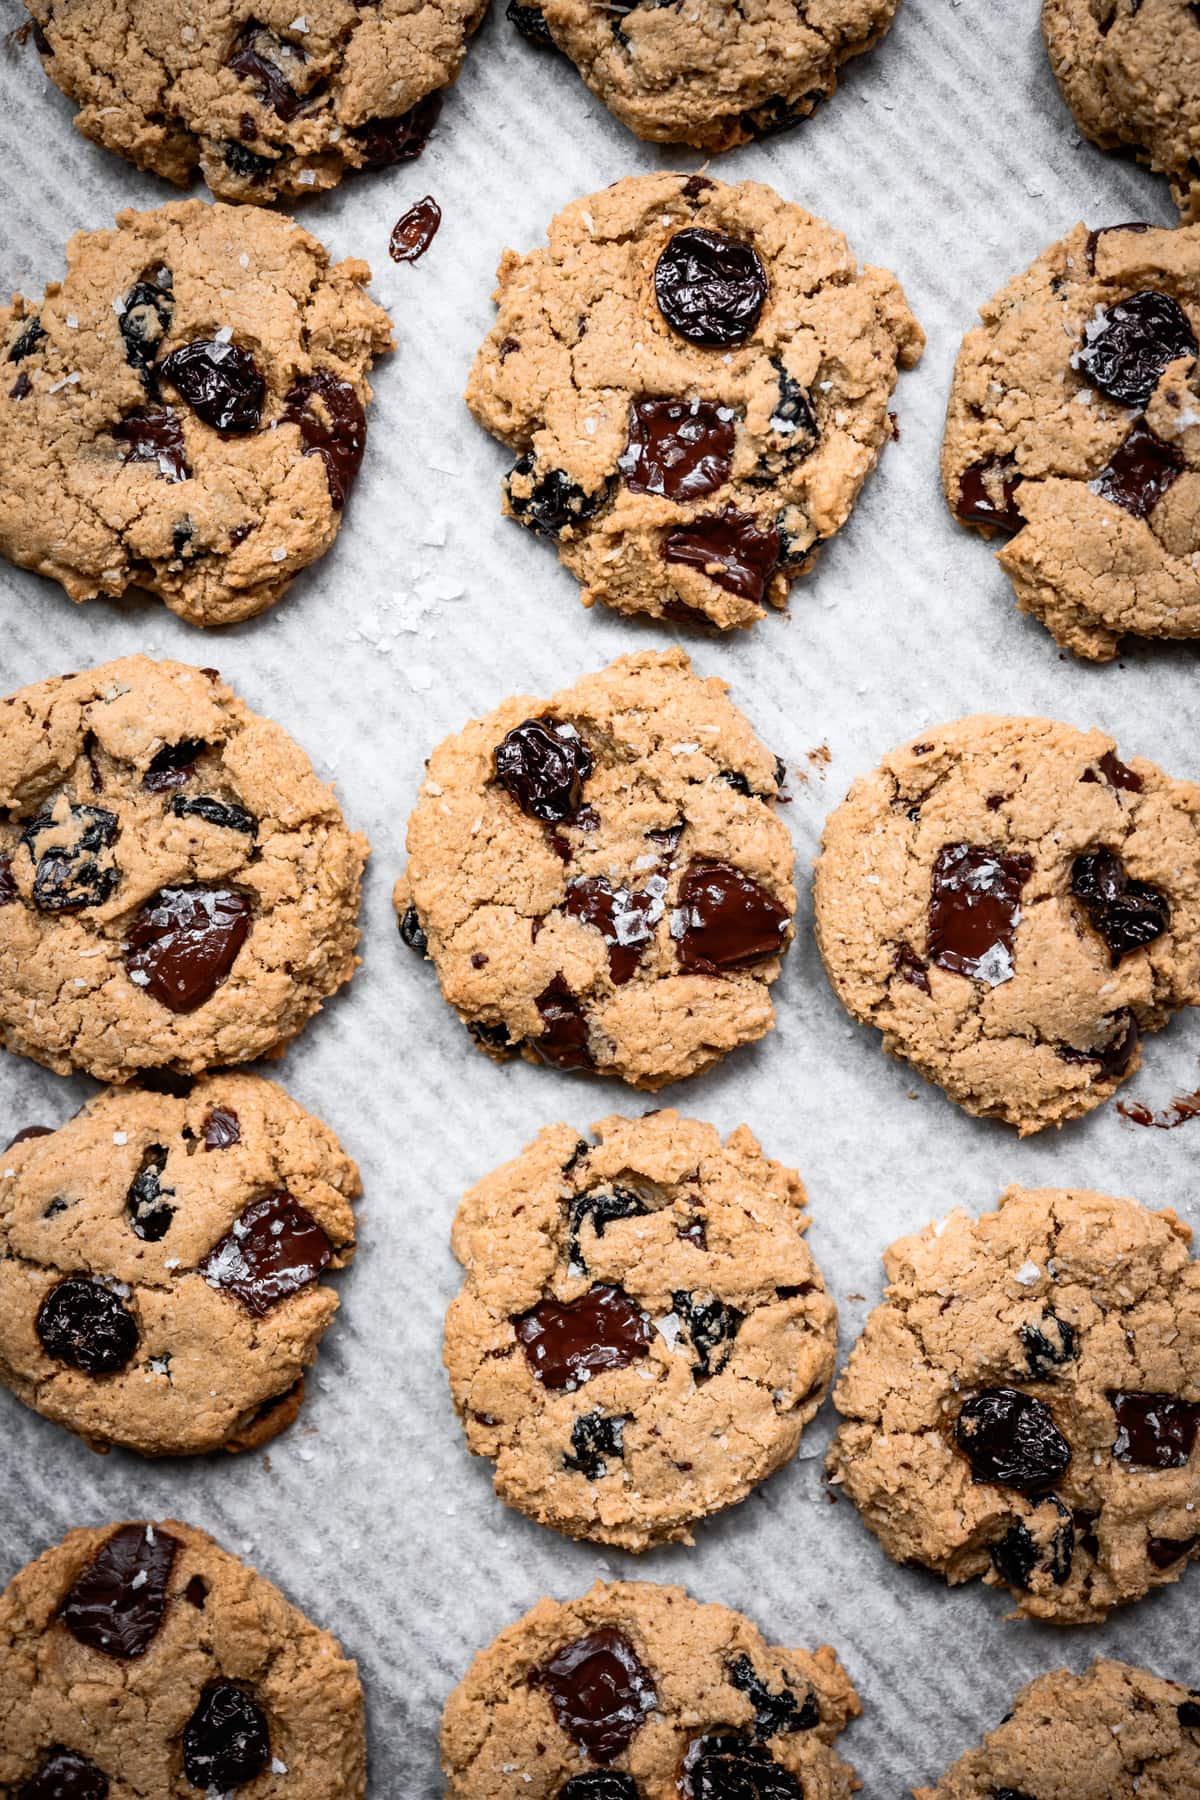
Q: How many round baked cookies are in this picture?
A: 15